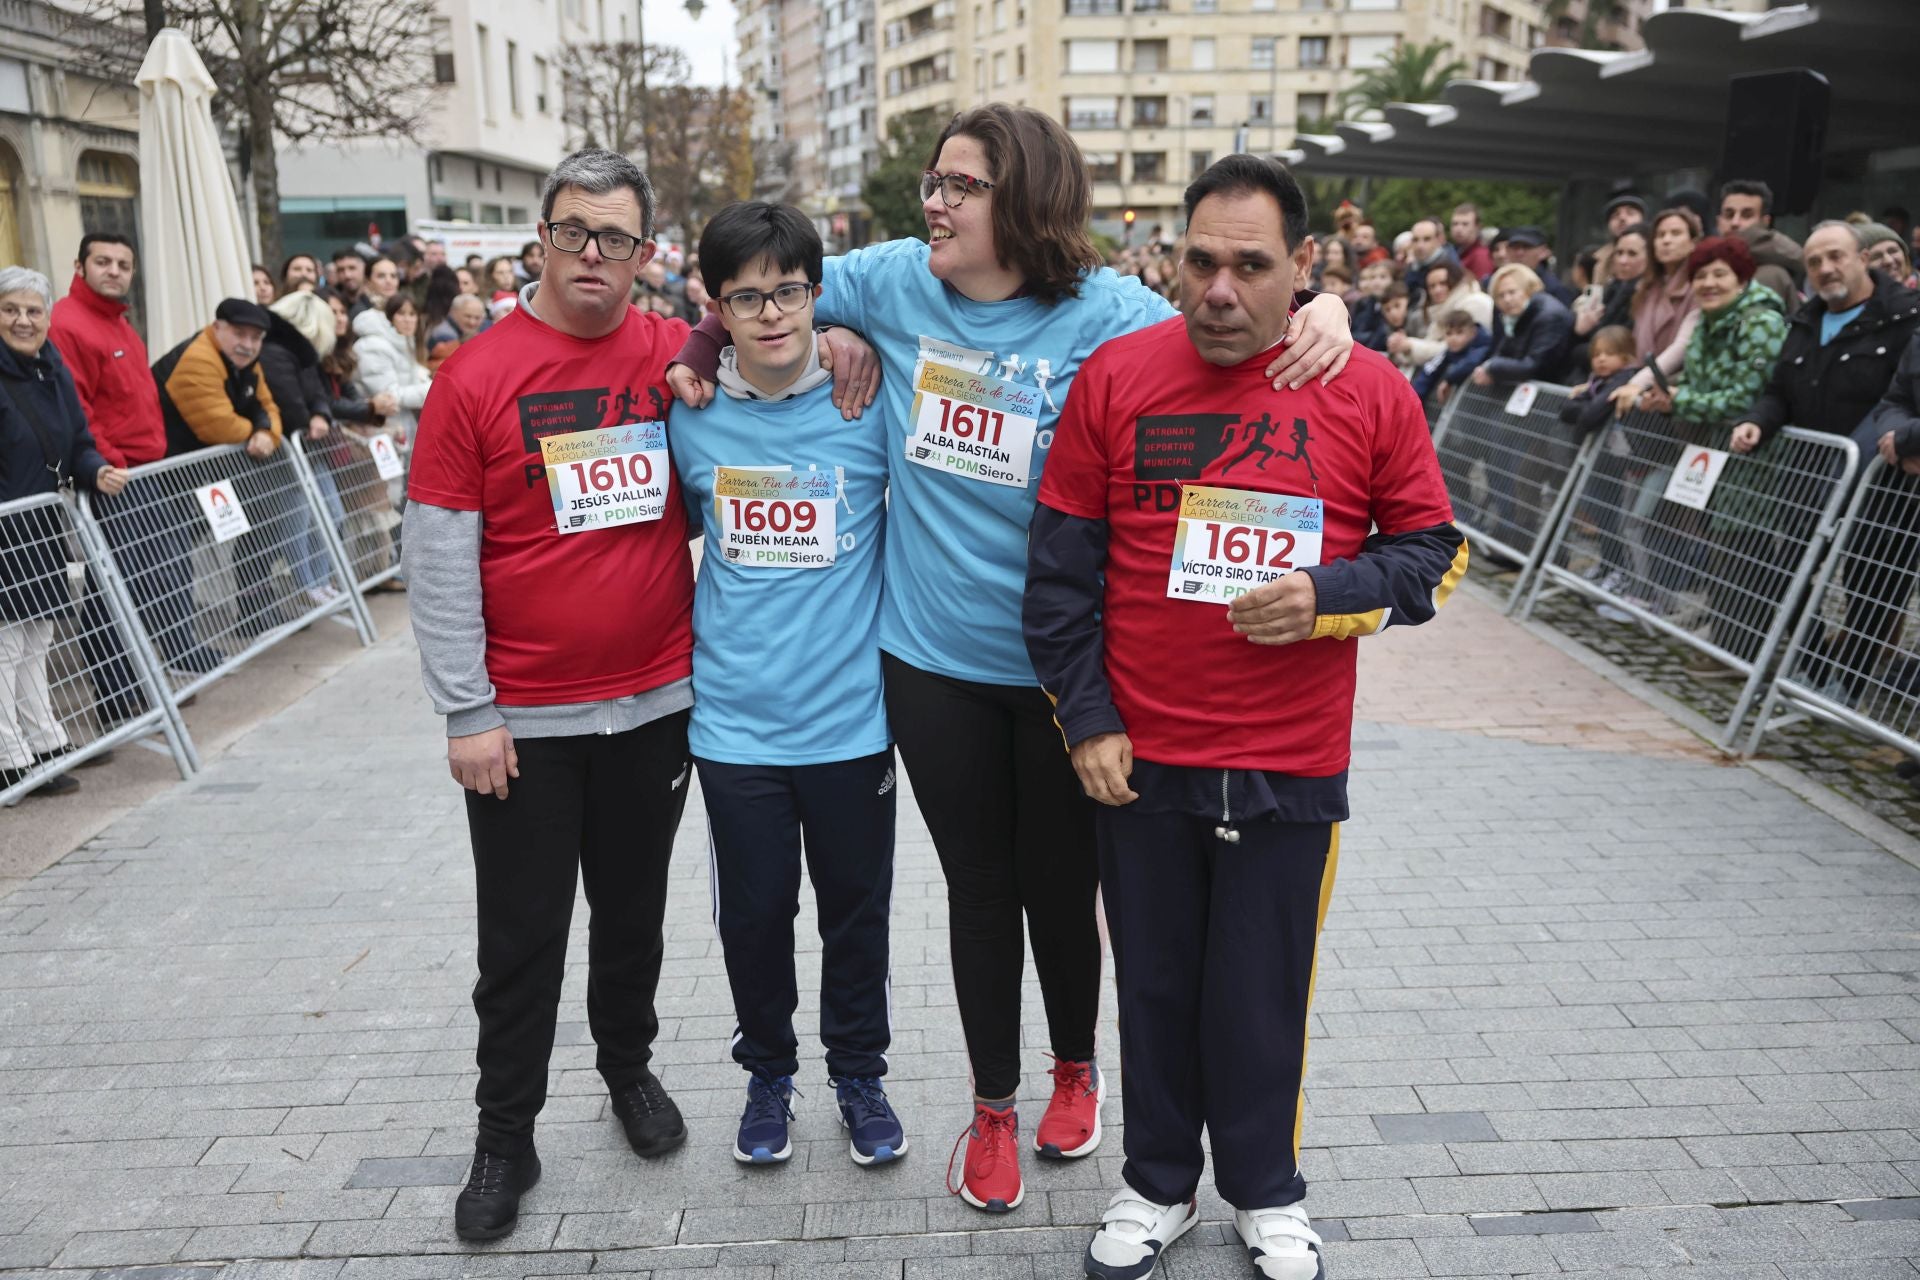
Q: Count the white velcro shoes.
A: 2